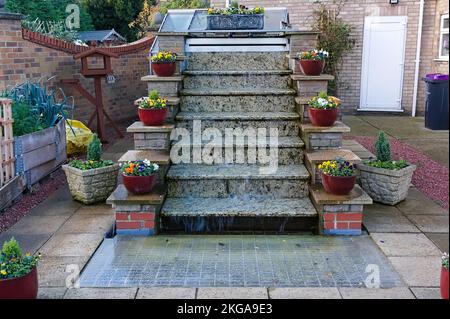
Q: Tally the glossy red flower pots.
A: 8